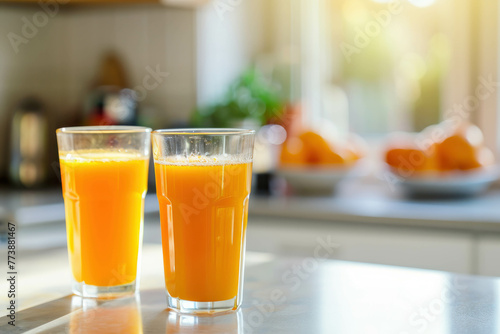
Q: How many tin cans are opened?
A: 0